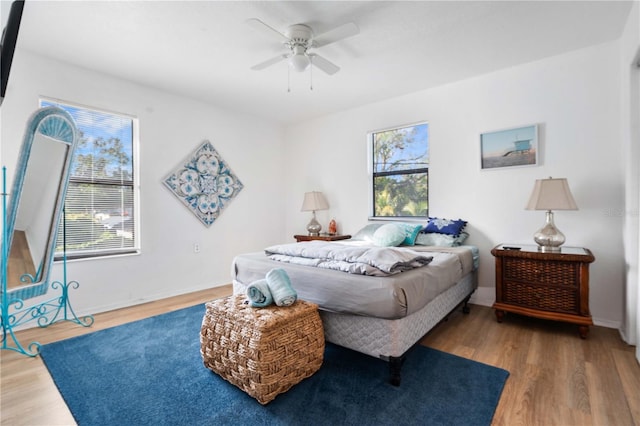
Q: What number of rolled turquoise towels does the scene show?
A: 2